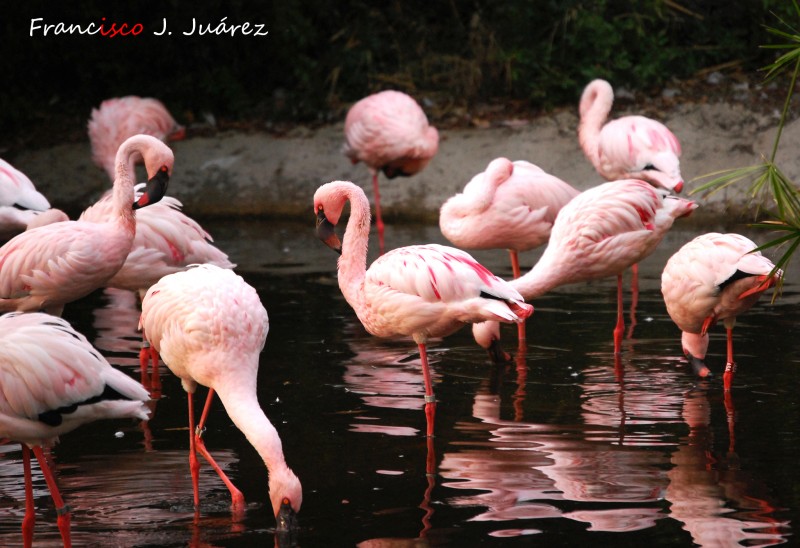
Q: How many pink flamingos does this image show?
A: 12